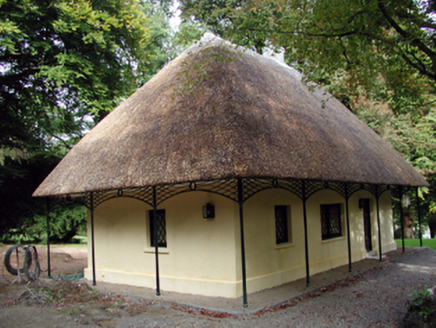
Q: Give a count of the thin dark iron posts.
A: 9